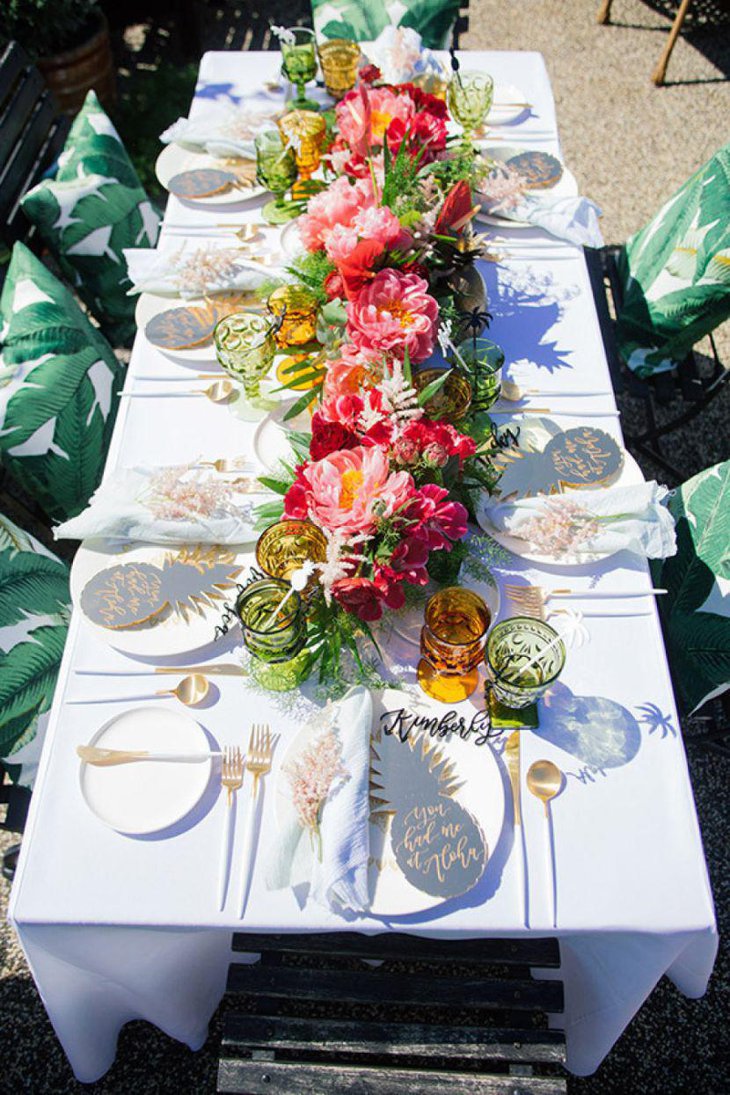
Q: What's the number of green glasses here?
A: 7